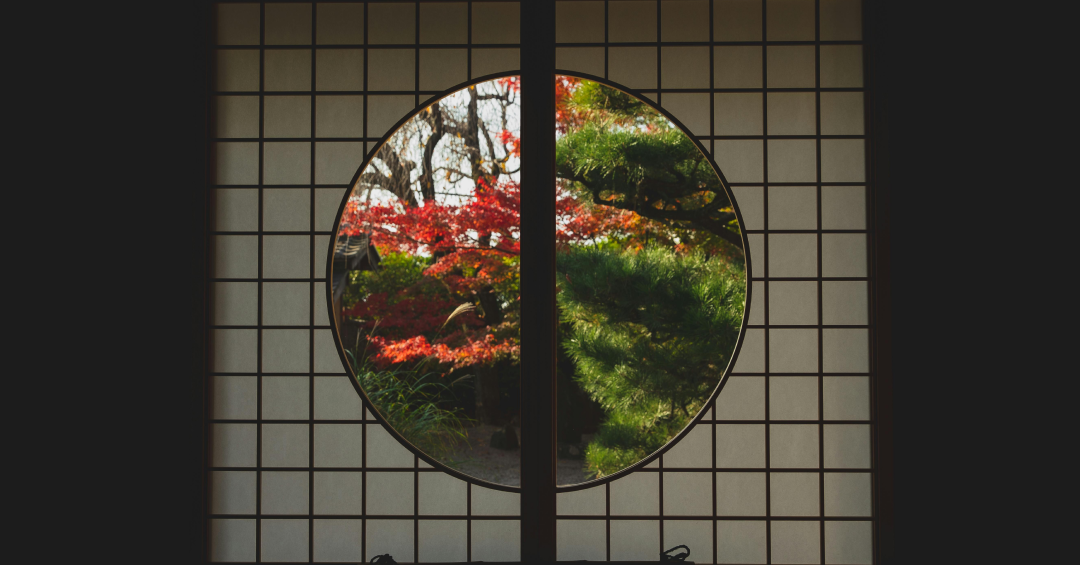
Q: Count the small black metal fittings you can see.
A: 2